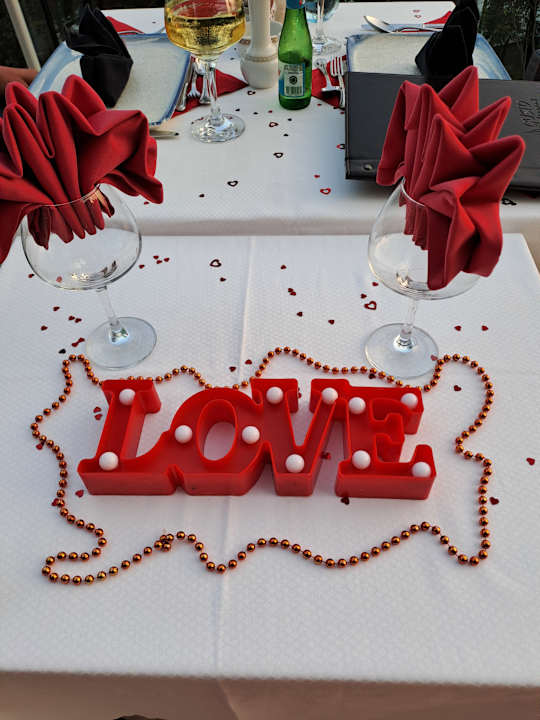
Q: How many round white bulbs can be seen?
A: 11